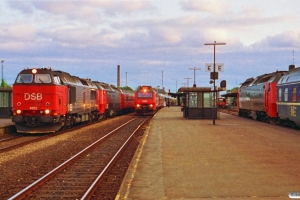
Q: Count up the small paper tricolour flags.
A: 0